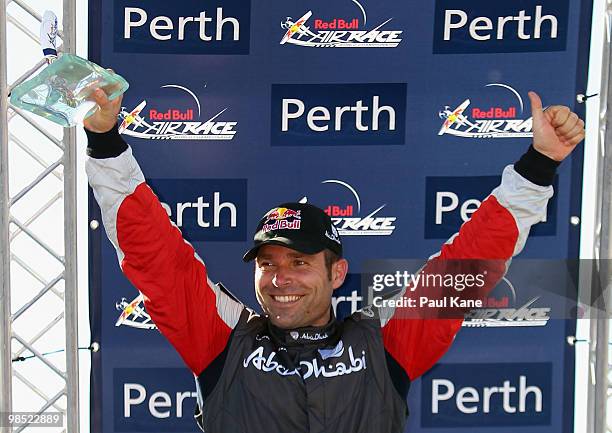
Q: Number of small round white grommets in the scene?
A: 5